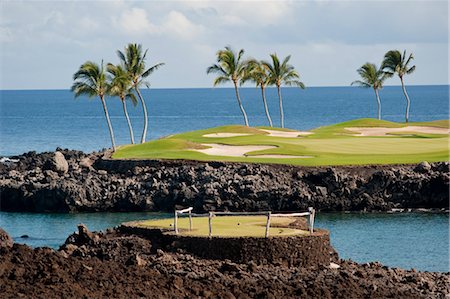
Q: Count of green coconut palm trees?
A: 8